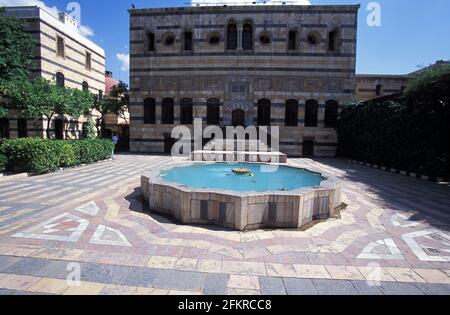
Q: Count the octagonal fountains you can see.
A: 1